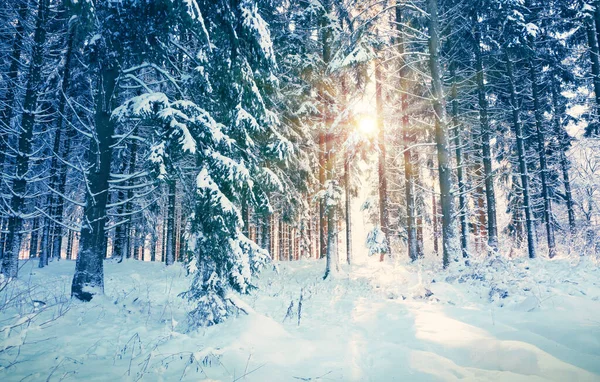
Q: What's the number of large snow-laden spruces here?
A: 1